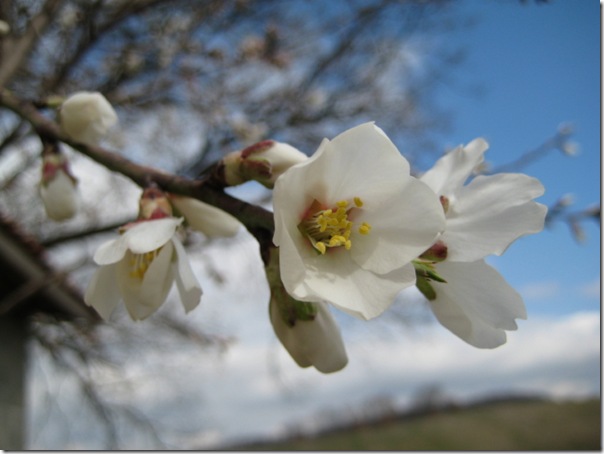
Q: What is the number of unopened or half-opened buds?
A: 5